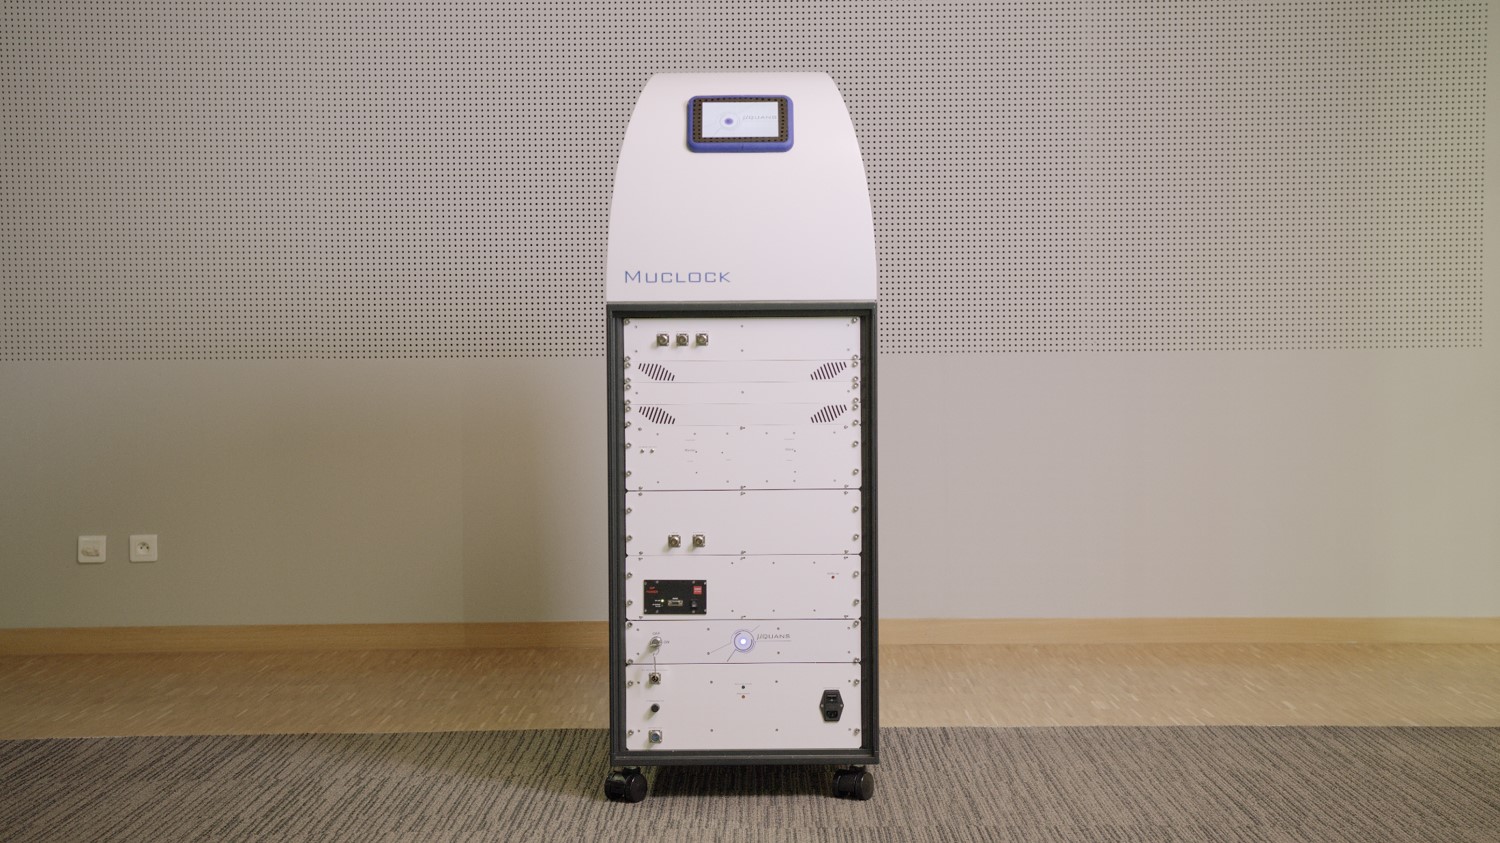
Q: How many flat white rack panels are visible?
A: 9